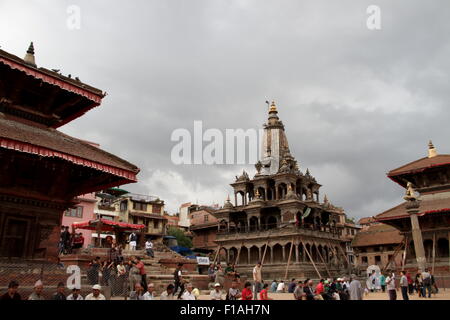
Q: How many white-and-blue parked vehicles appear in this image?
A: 0